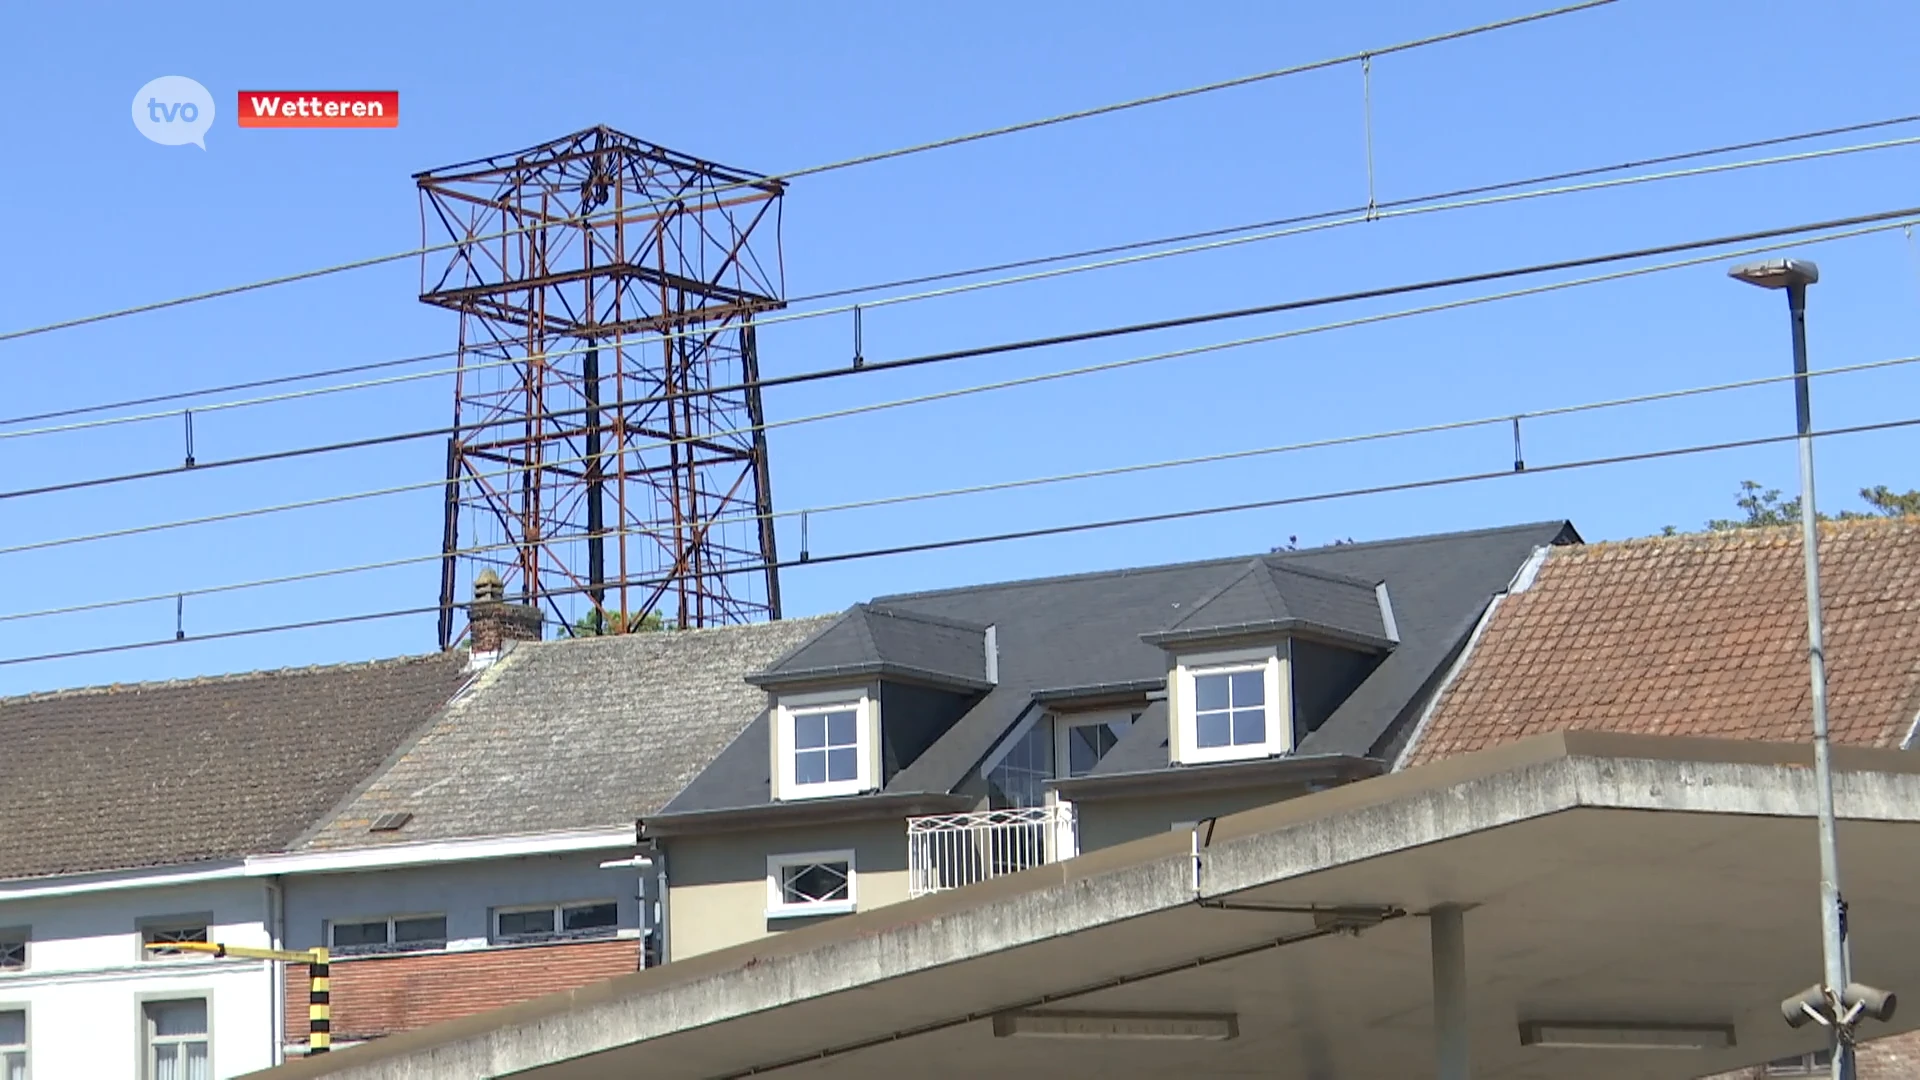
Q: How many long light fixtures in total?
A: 2